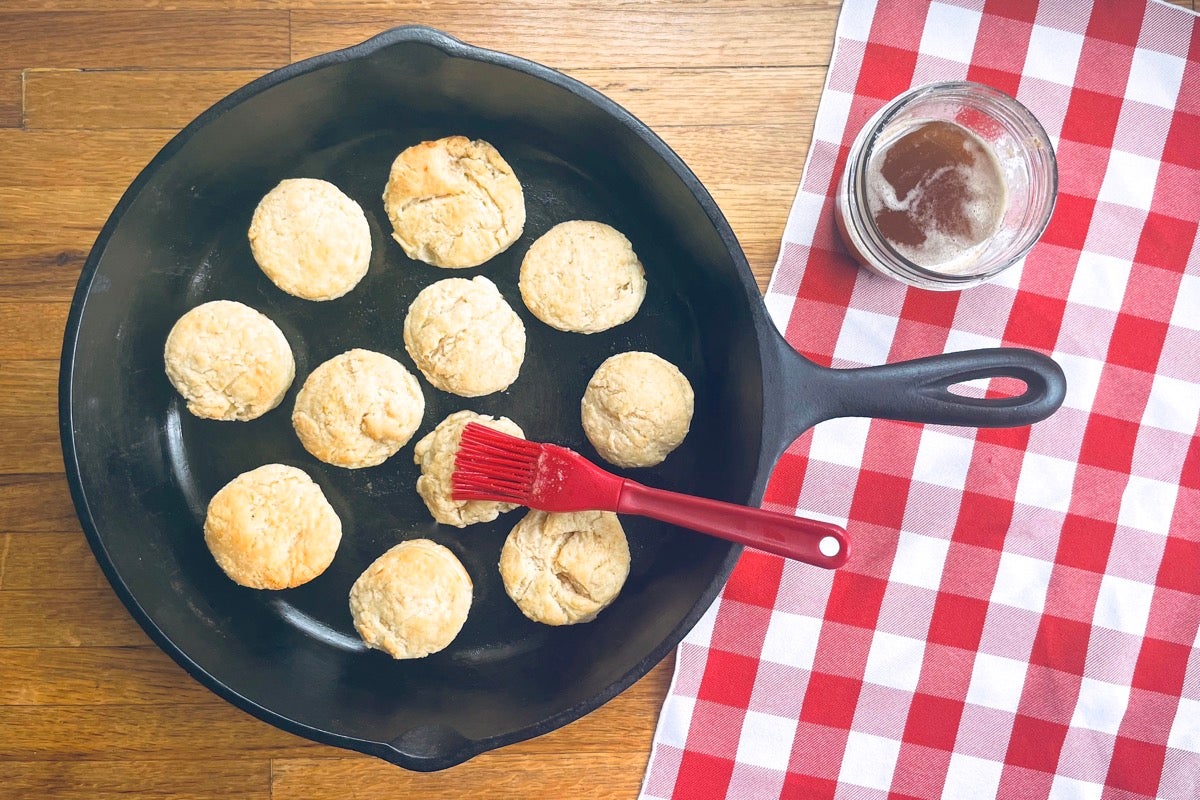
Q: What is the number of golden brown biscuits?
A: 11